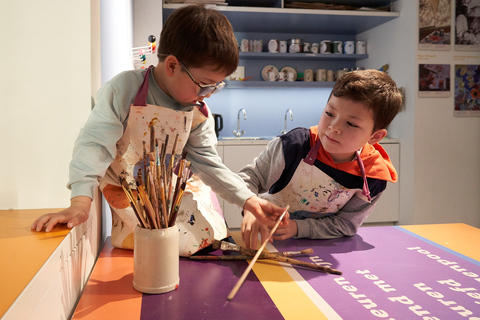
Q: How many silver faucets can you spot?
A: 2